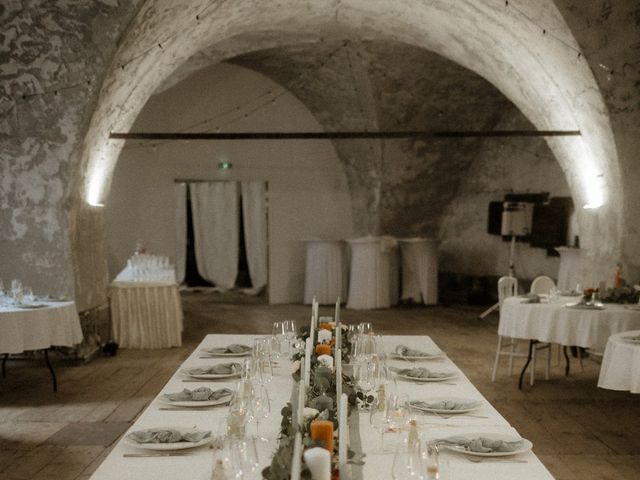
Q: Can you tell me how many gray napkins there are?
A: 8